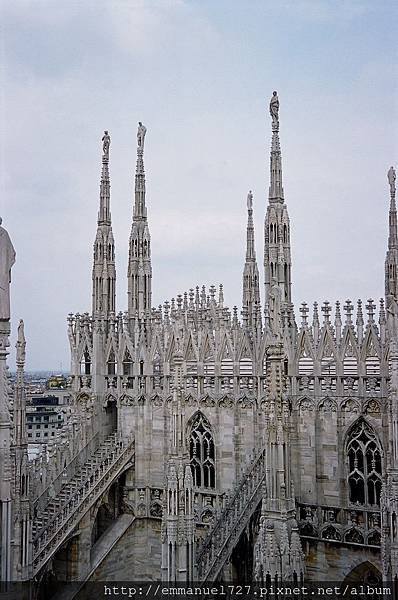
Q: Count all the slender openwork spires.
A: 5